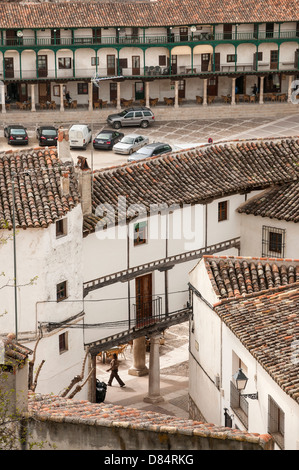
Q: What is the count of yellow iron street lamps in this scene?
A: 0